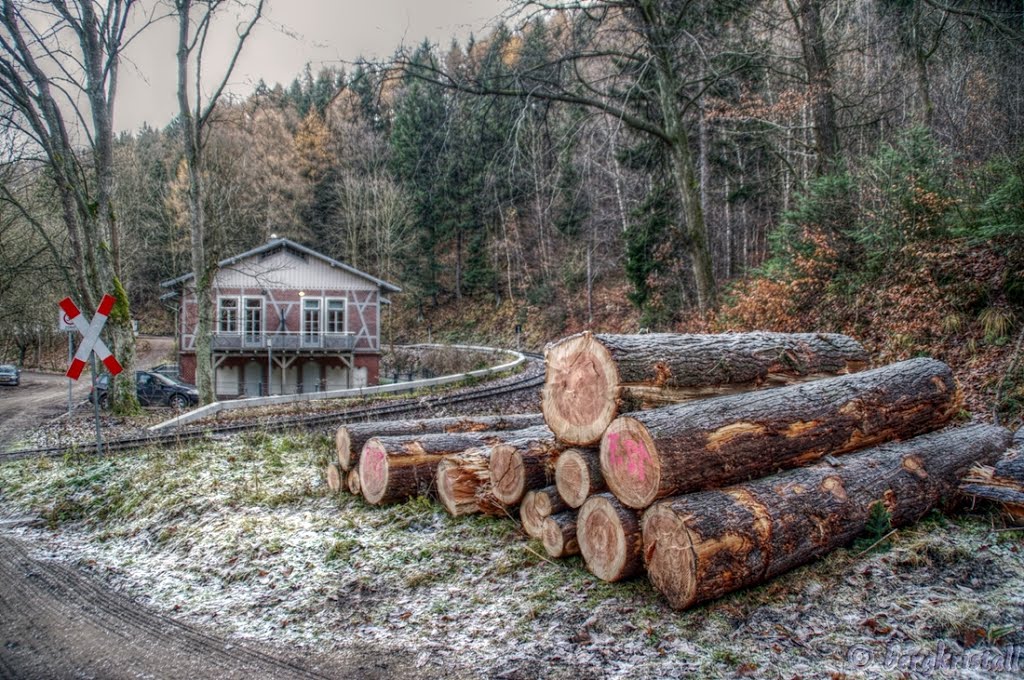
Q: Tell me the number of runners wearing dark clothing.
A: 0